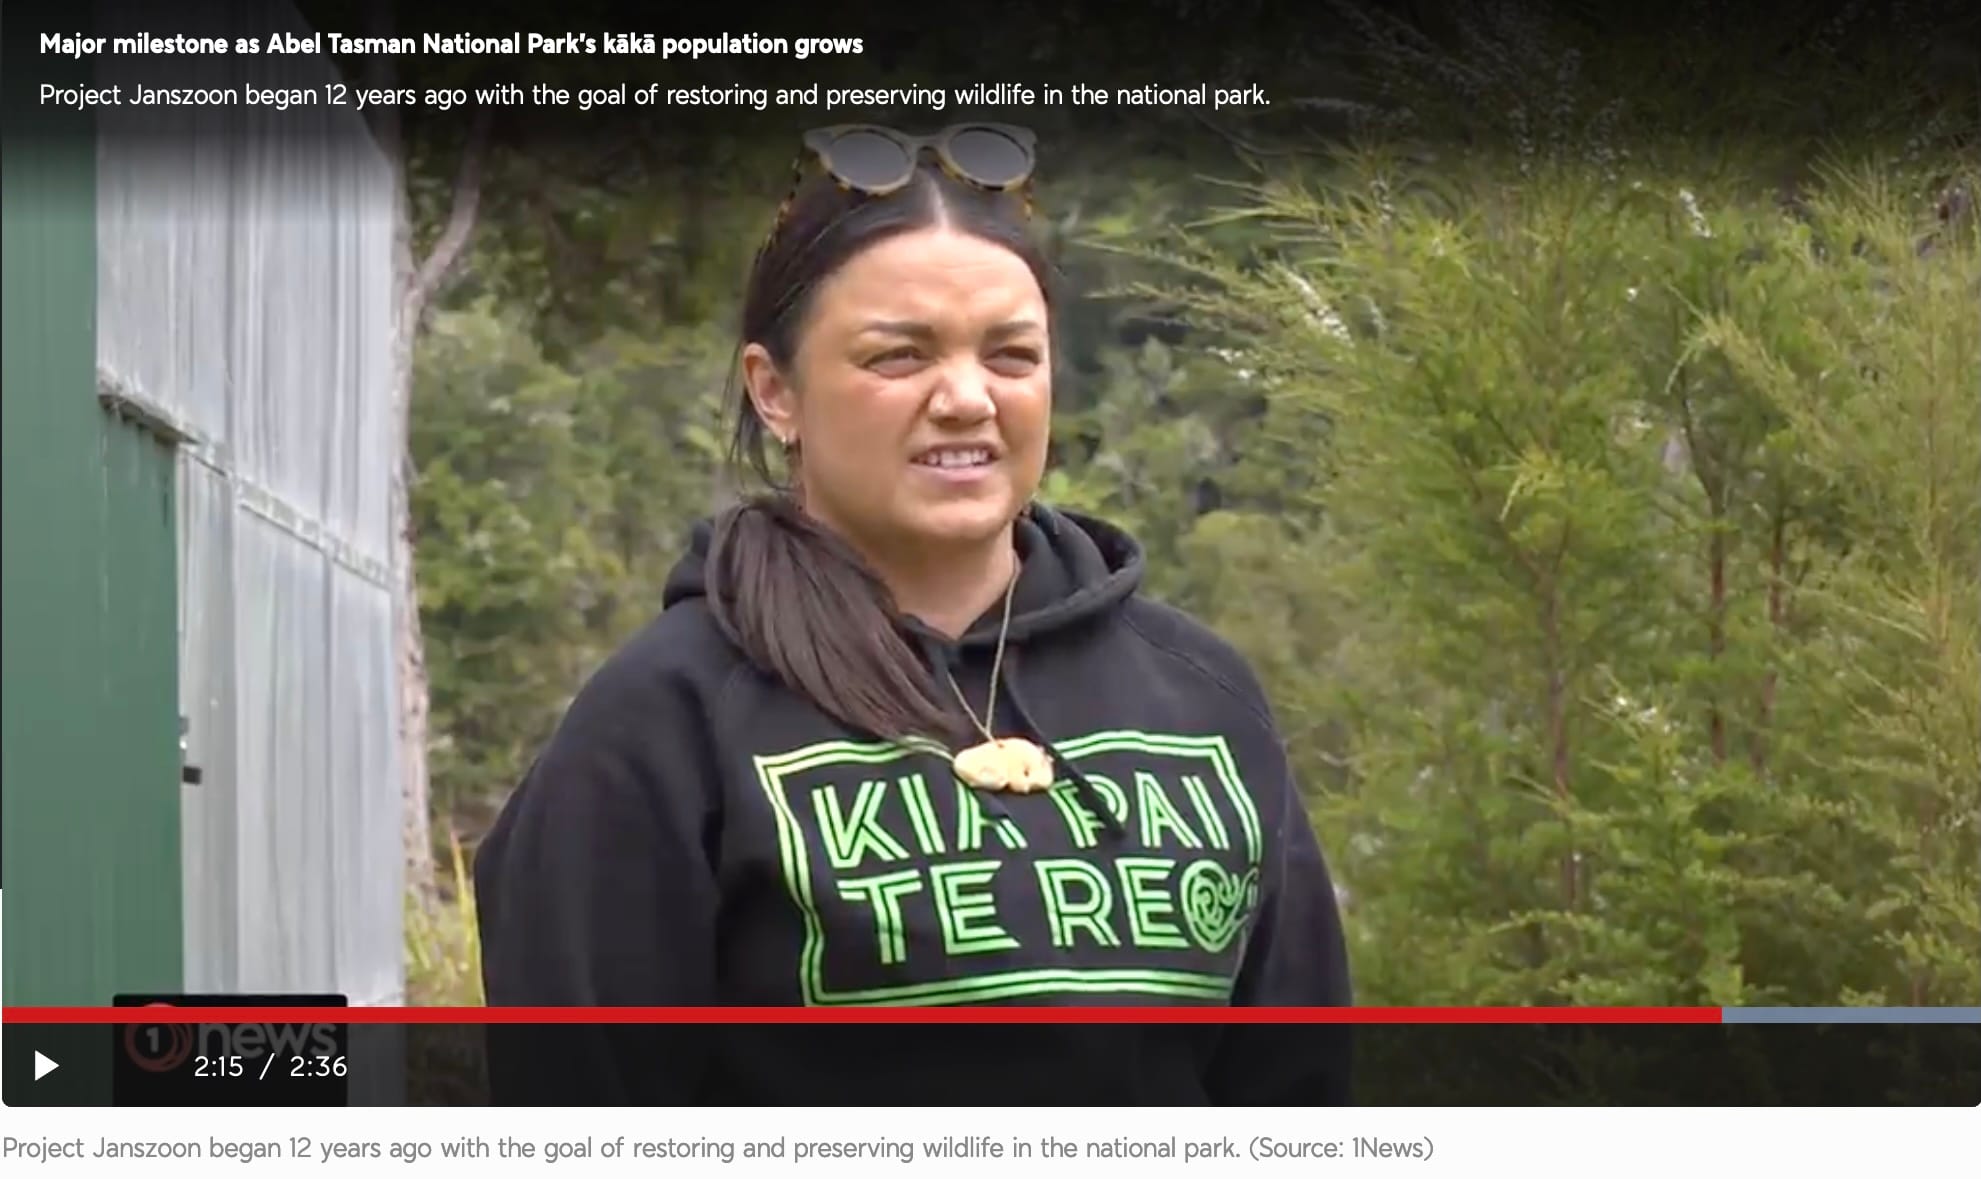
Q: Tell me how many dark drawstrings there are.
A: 2